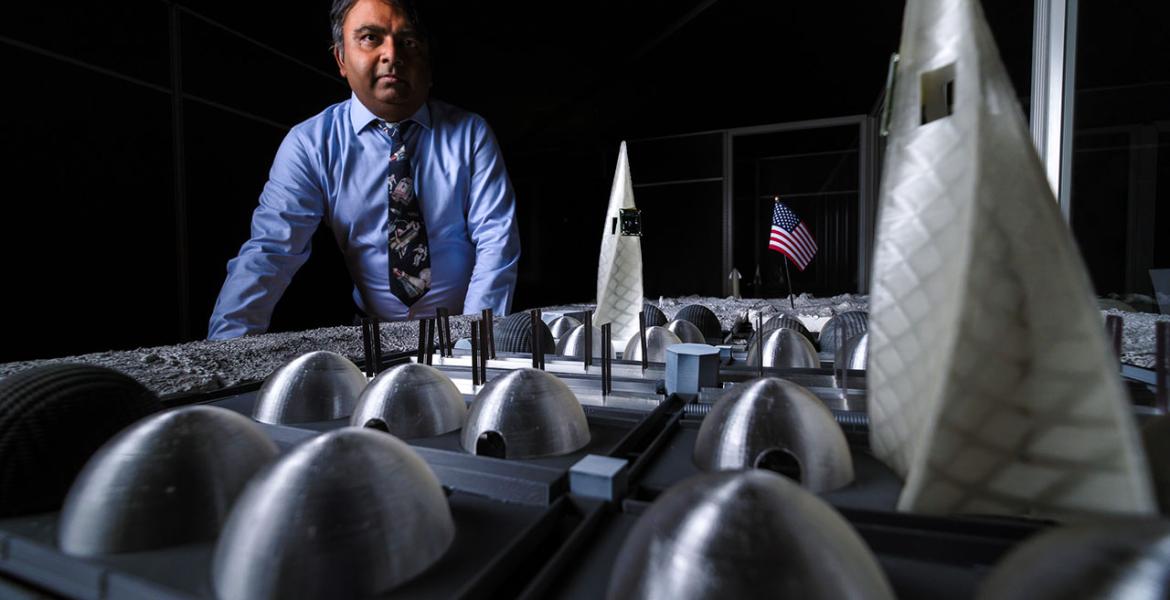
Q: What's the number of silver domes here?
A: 14